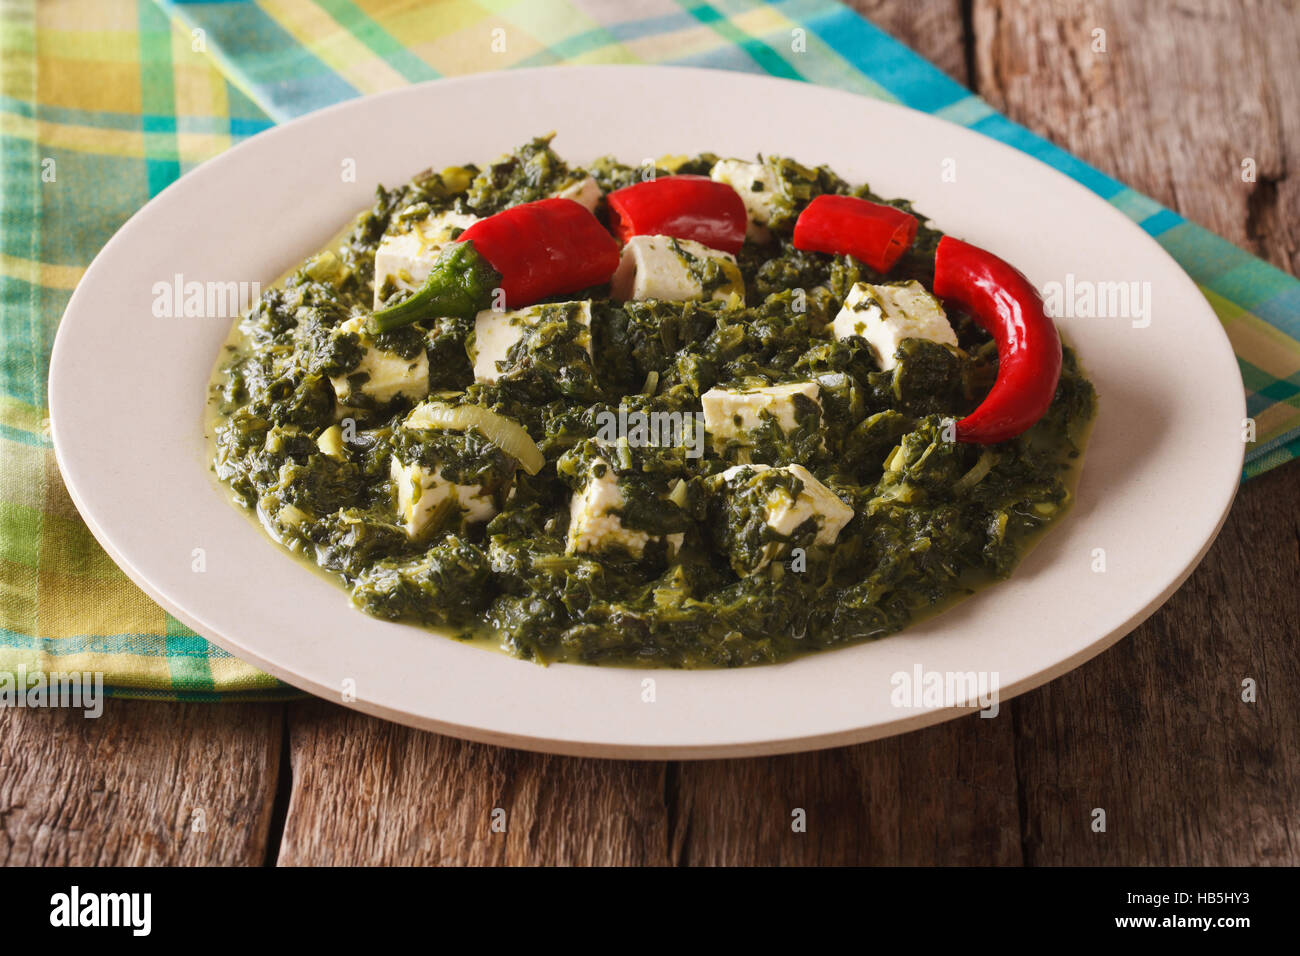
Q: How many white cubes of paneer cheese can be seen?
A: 11